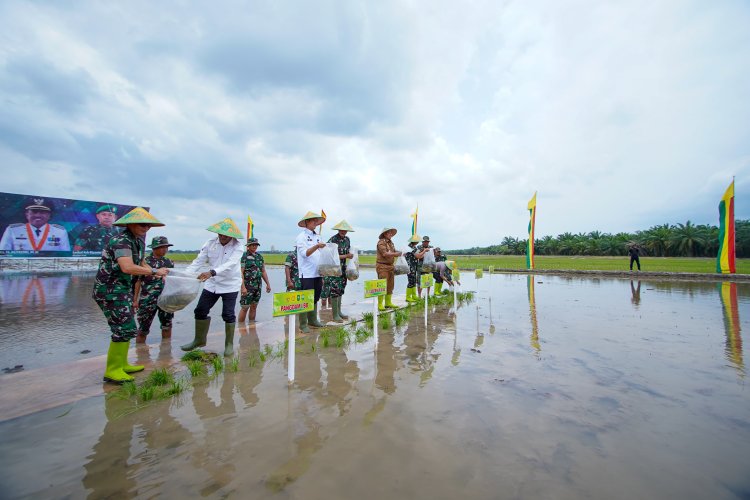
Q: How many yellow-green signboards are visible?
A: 6